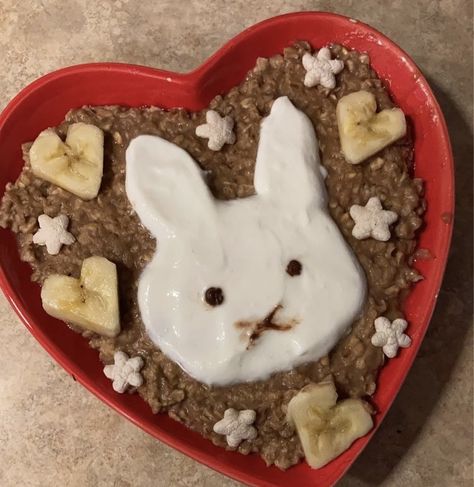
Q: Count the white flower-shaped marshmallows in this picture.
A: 7